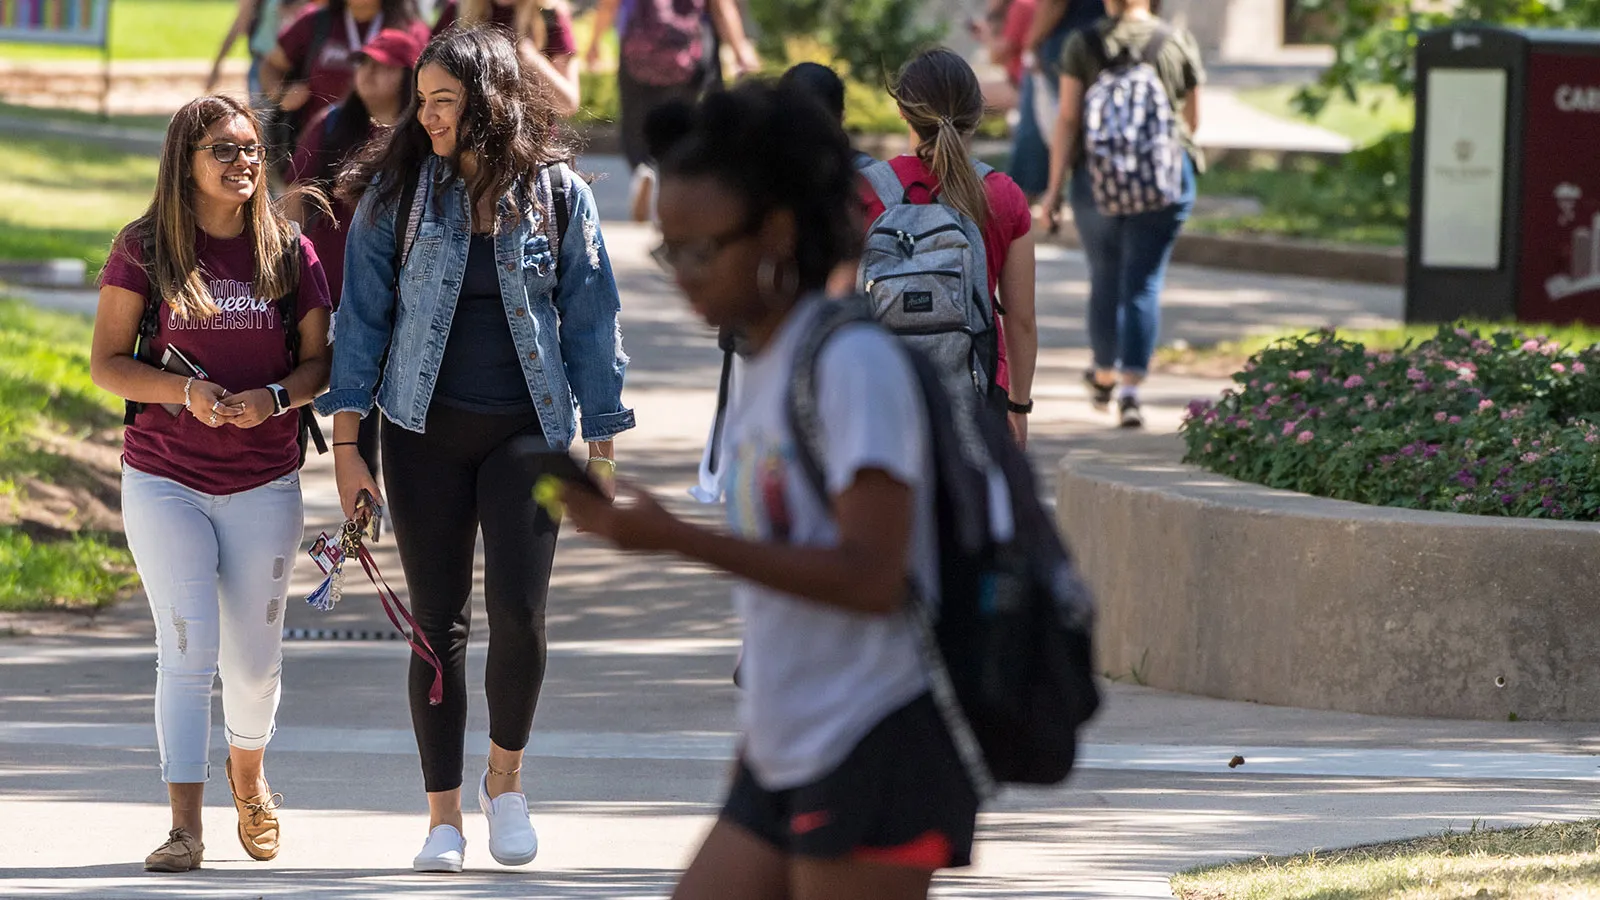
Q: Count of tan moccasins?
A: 2